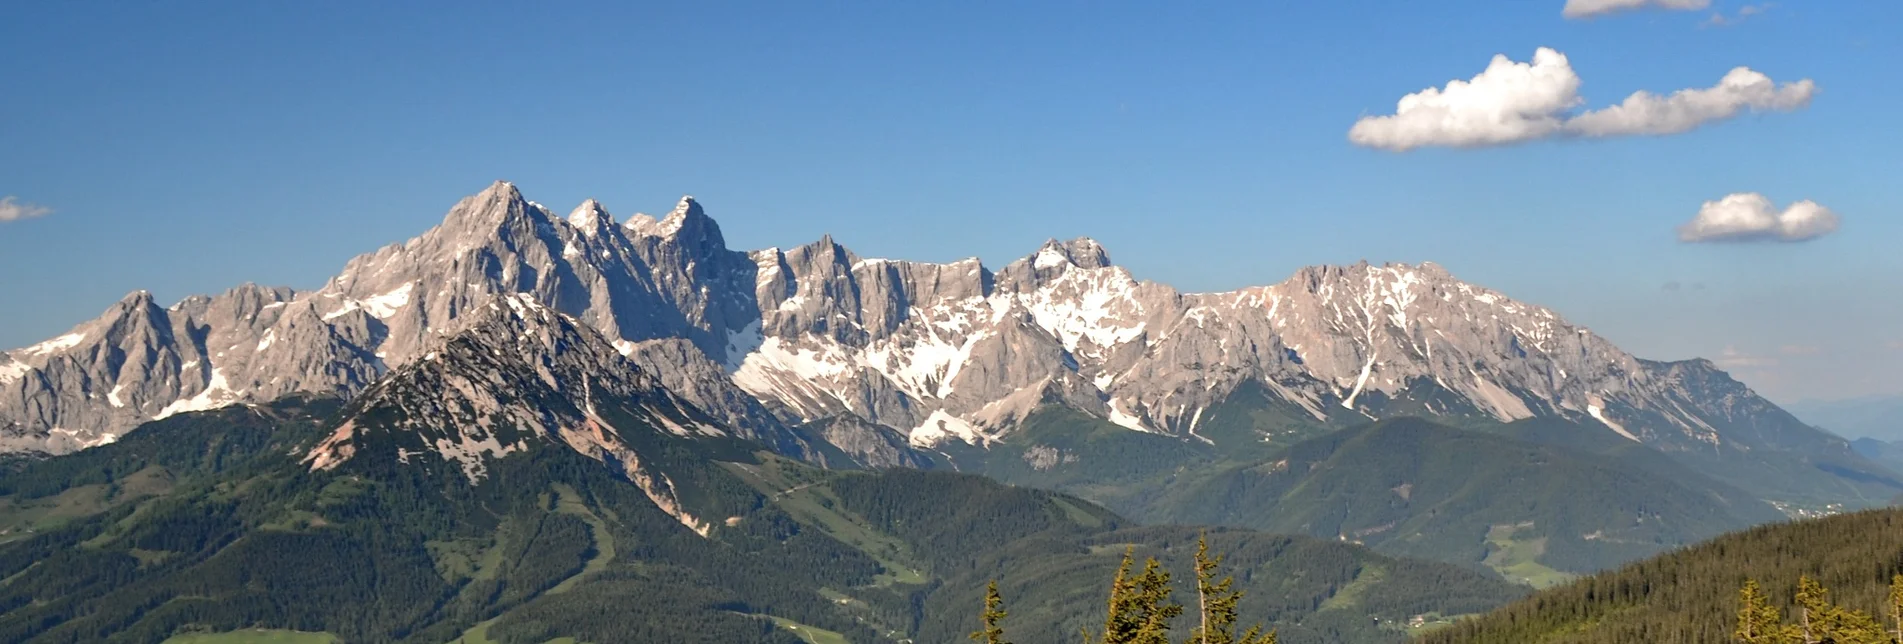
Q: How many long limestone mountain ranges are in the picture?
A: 1